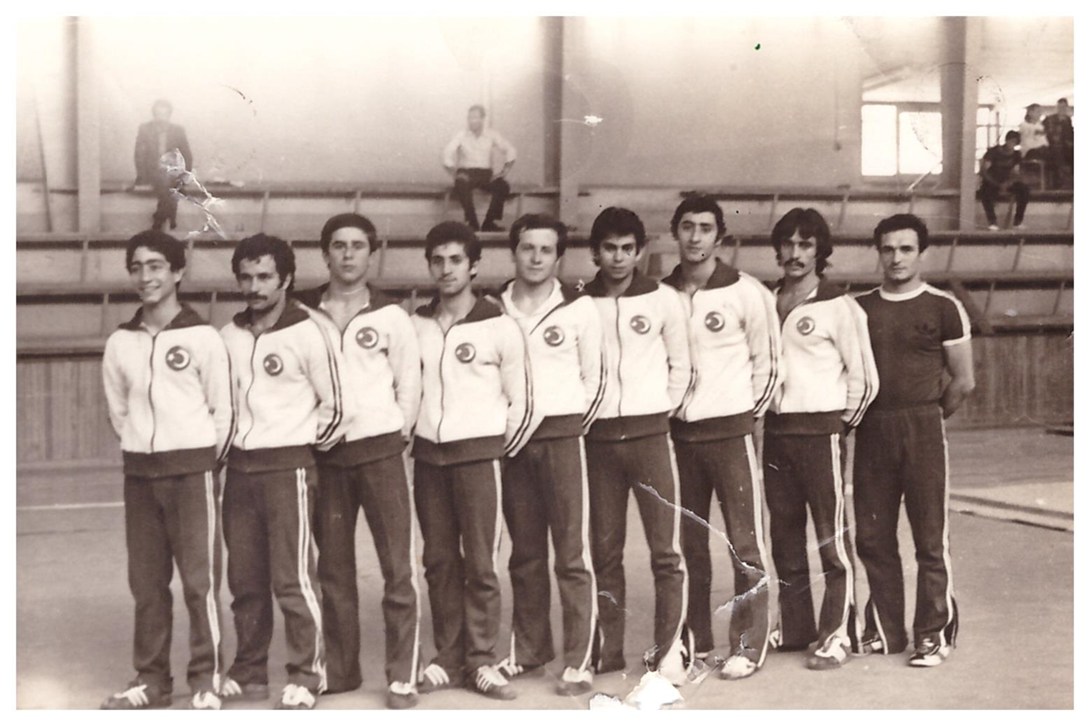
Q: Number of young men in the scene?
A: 9